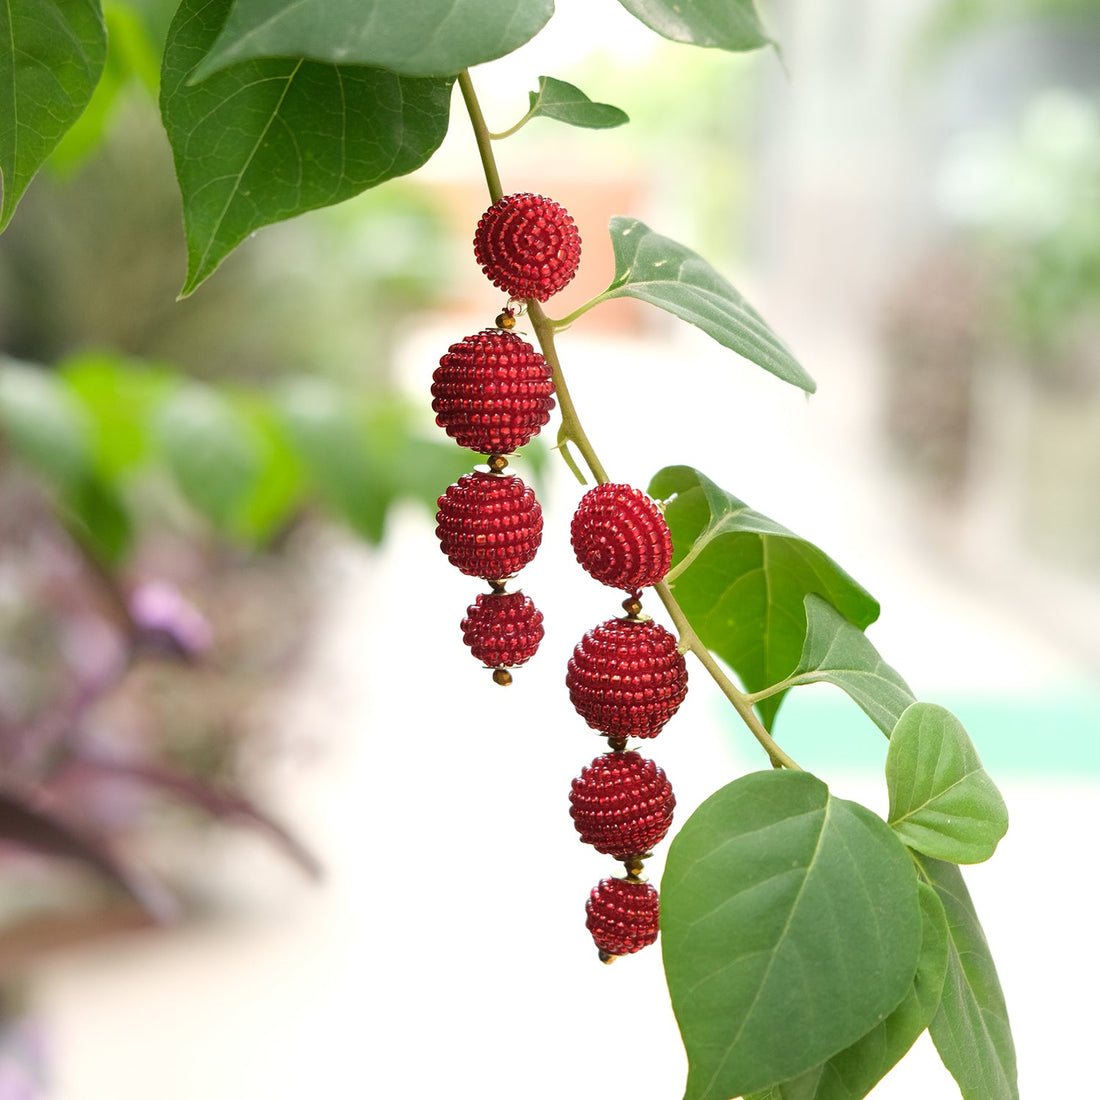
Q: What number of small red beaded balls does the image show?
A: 8